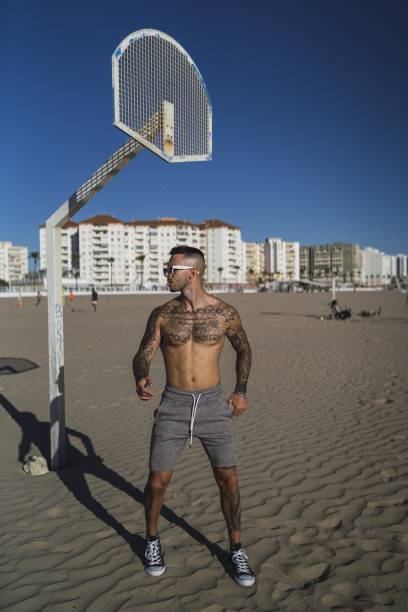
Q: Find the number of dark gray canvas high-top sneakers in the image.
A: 2